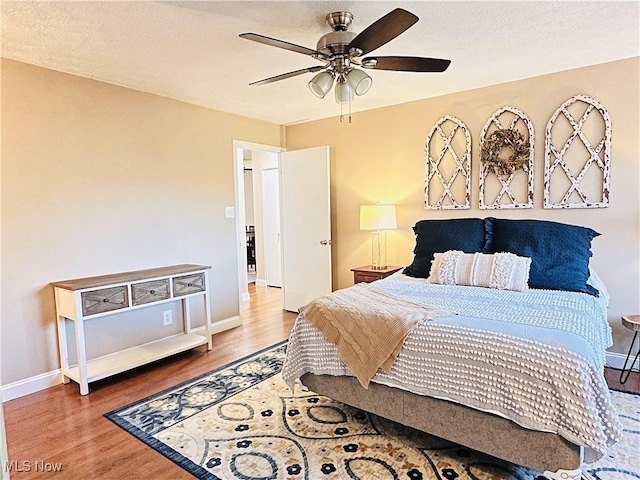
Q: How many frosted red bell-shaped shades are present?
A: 0